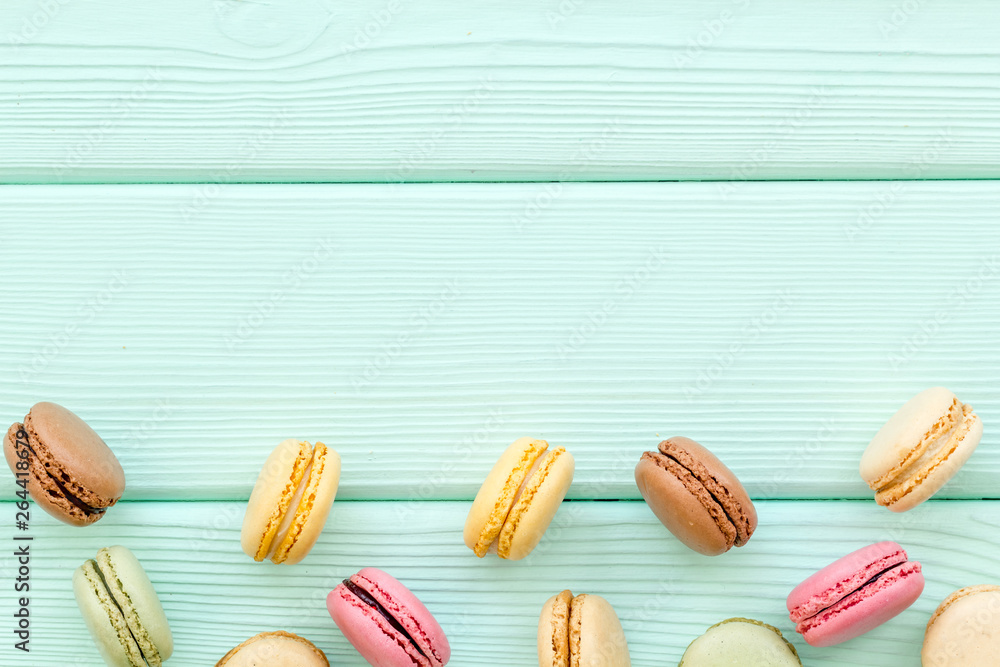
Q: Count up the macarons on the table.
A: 12